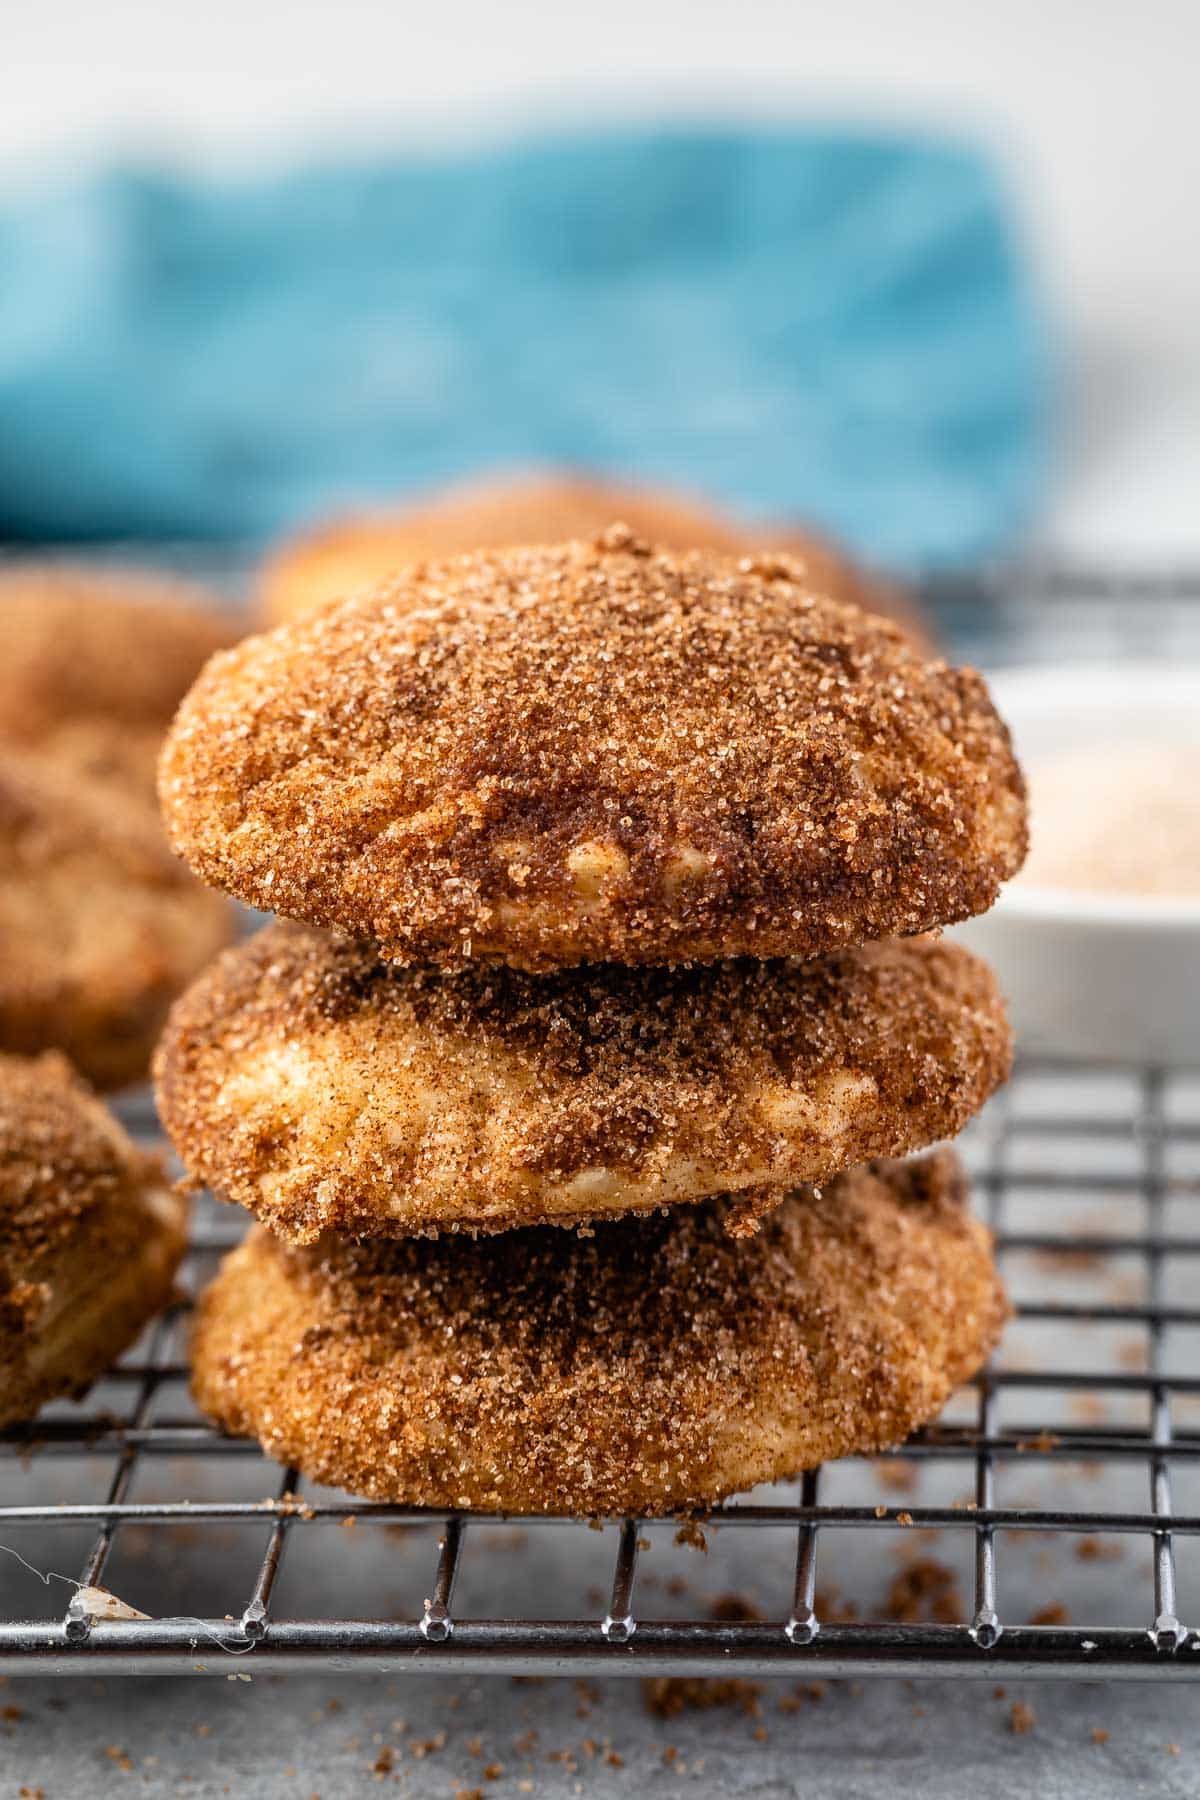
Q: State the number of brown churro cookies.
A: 7